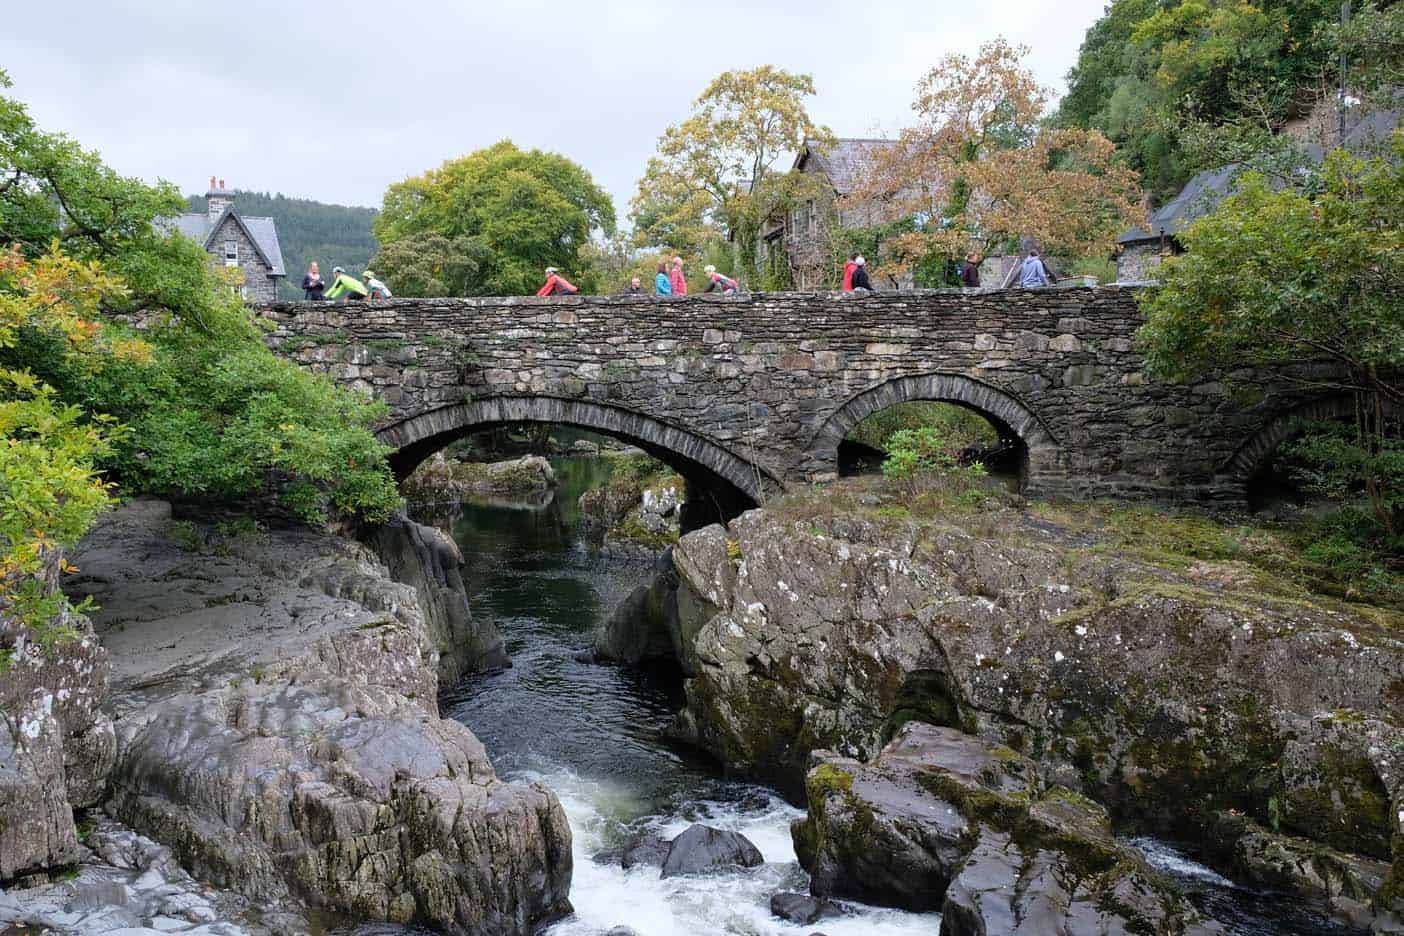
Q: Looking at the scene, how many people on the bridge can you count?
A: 12